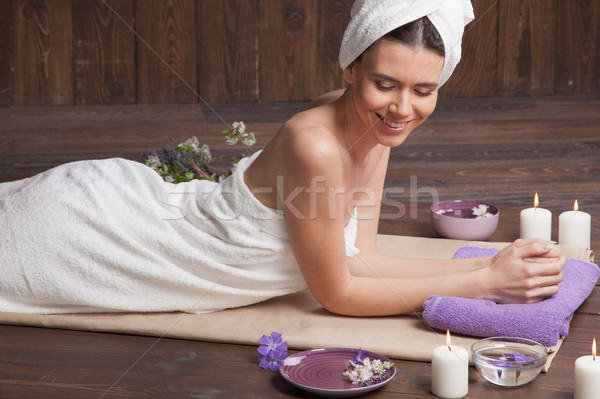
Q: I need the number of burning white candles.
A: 4